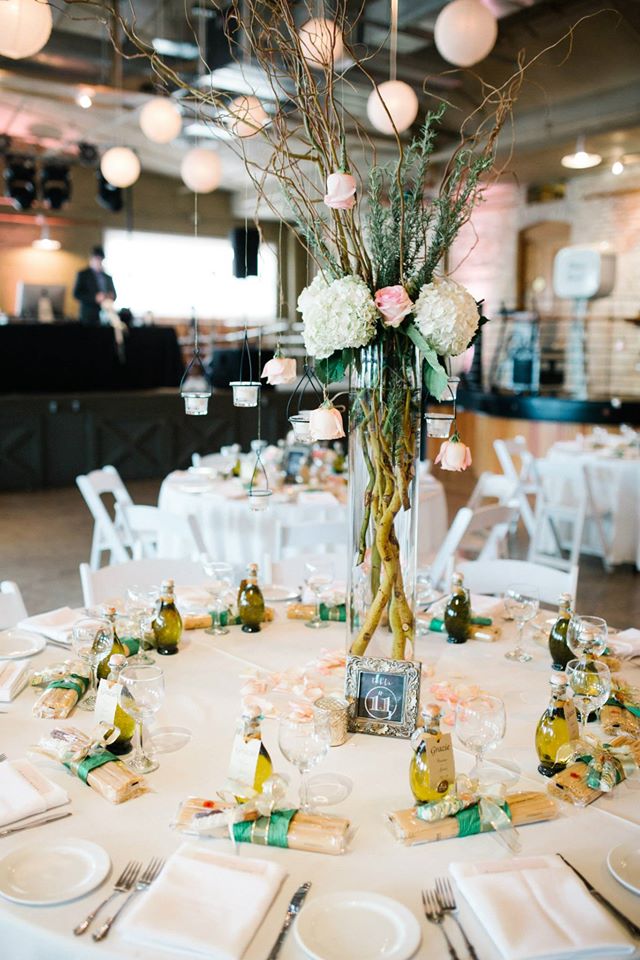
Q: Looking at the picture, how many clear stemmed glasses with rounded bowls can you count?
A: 11